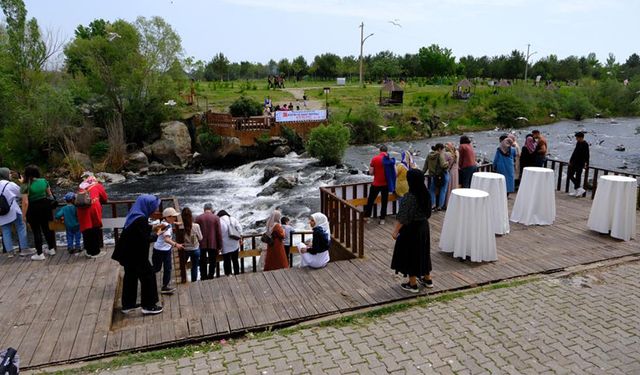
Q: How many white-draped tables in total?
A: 4